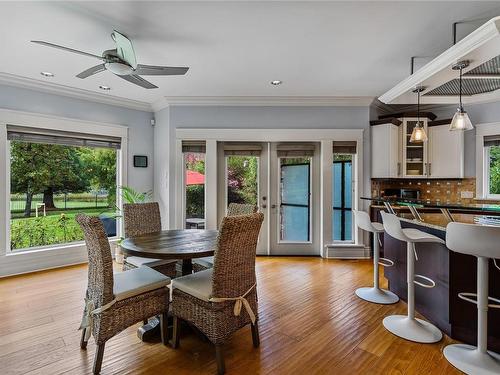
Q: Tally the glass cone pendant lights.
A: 2